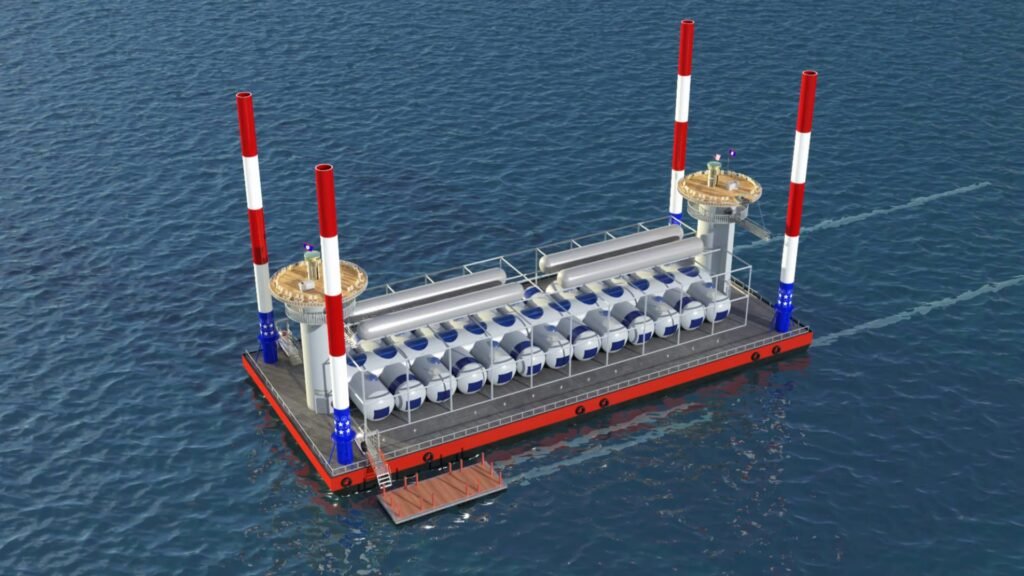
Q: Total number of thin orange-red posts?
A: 14